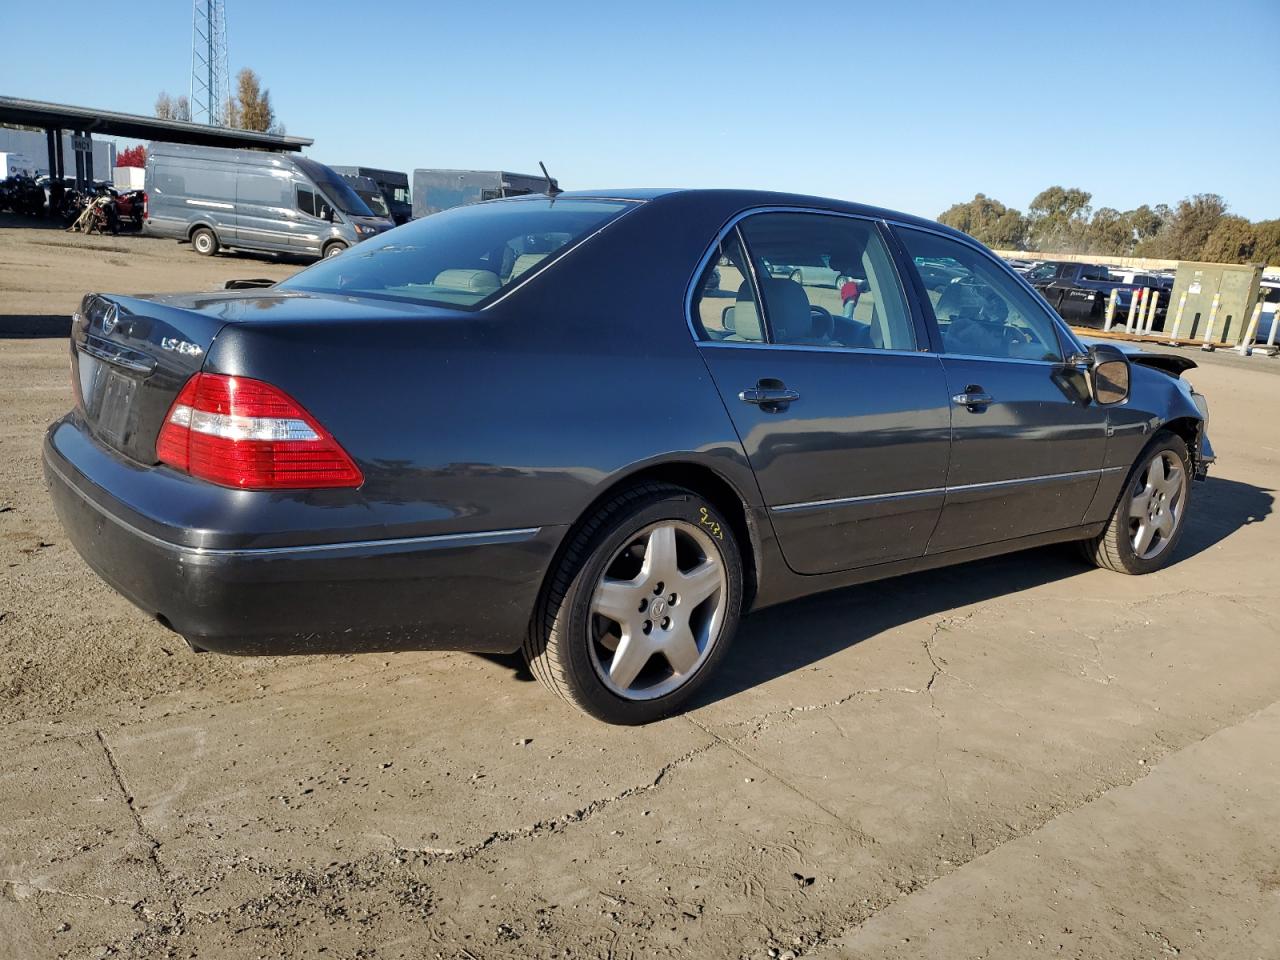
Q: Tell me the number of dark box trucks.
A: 2